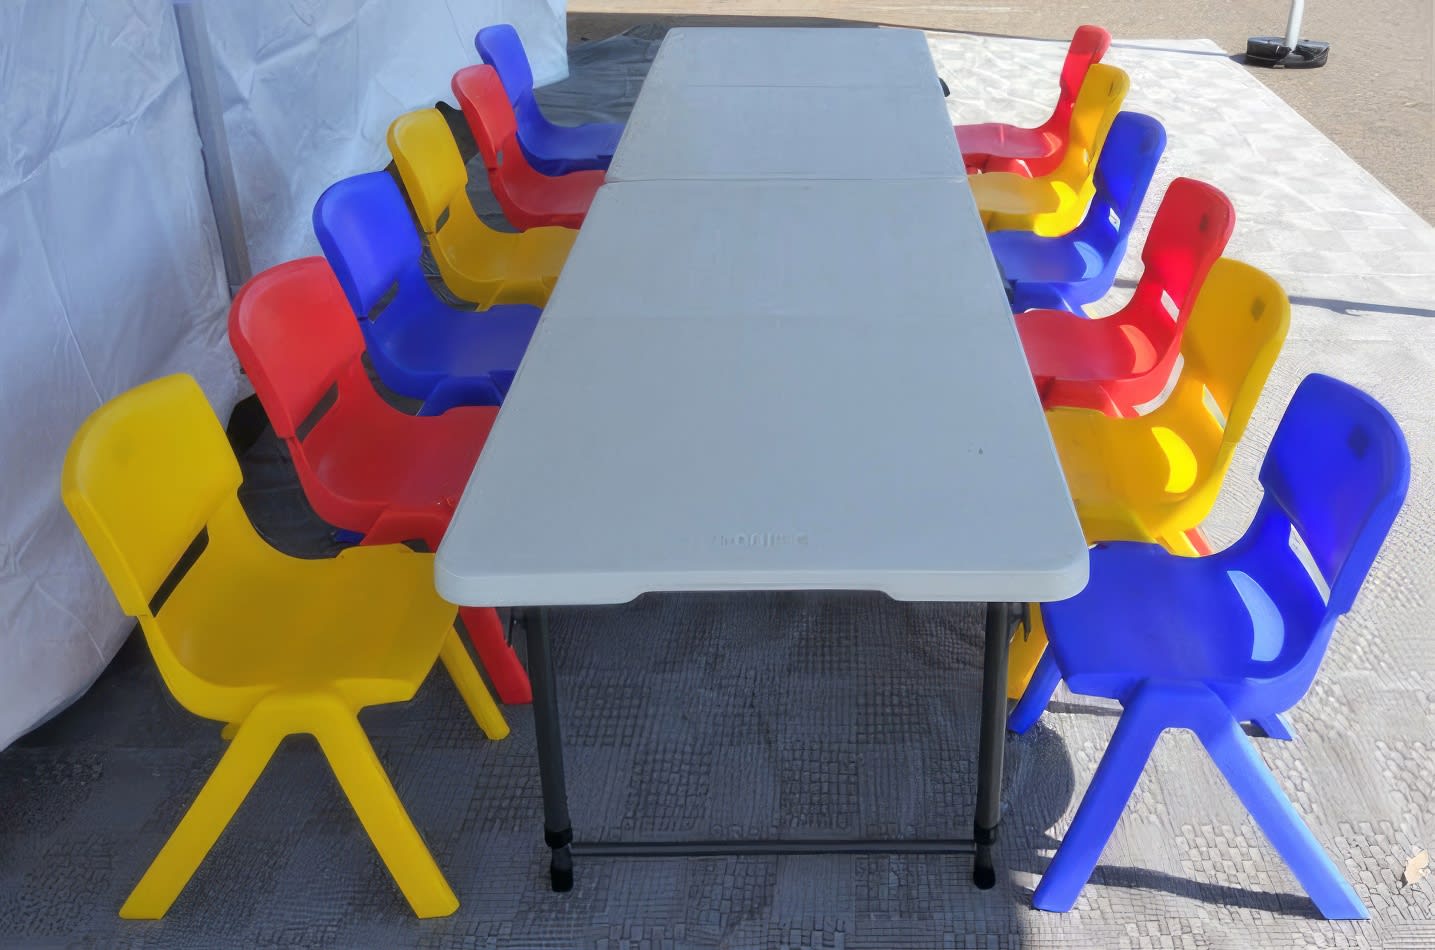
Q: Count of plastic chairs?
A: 12